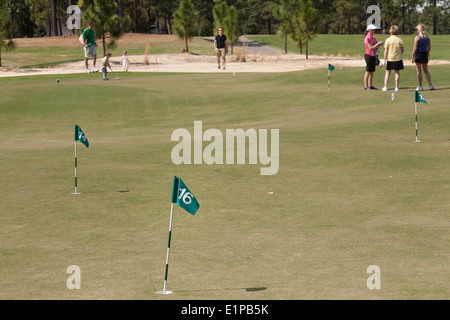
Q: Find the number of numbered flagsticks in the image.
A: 4